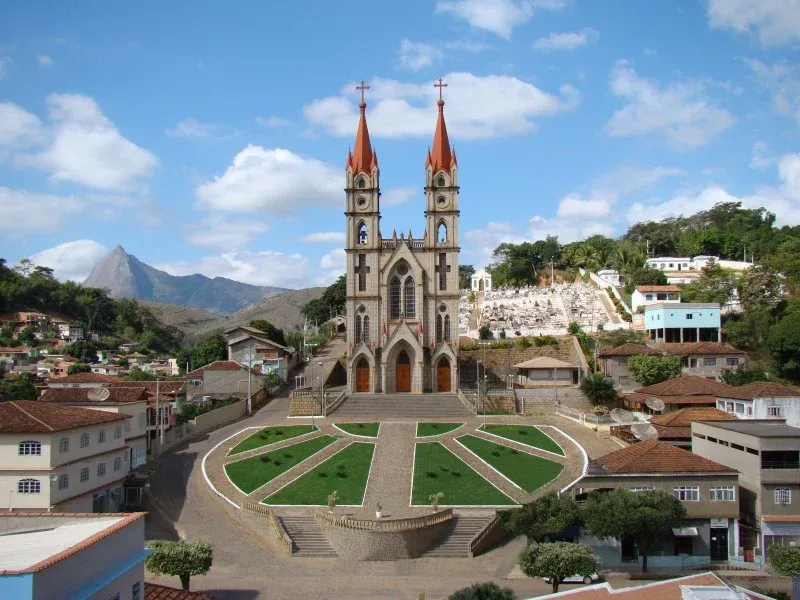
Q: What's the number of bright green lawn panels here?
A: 8